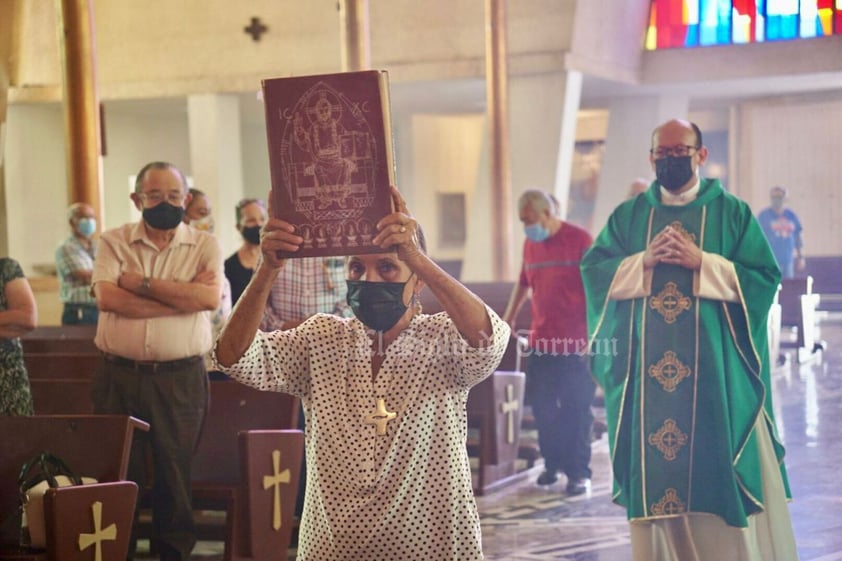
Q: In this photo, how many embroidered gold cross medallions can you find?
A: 5